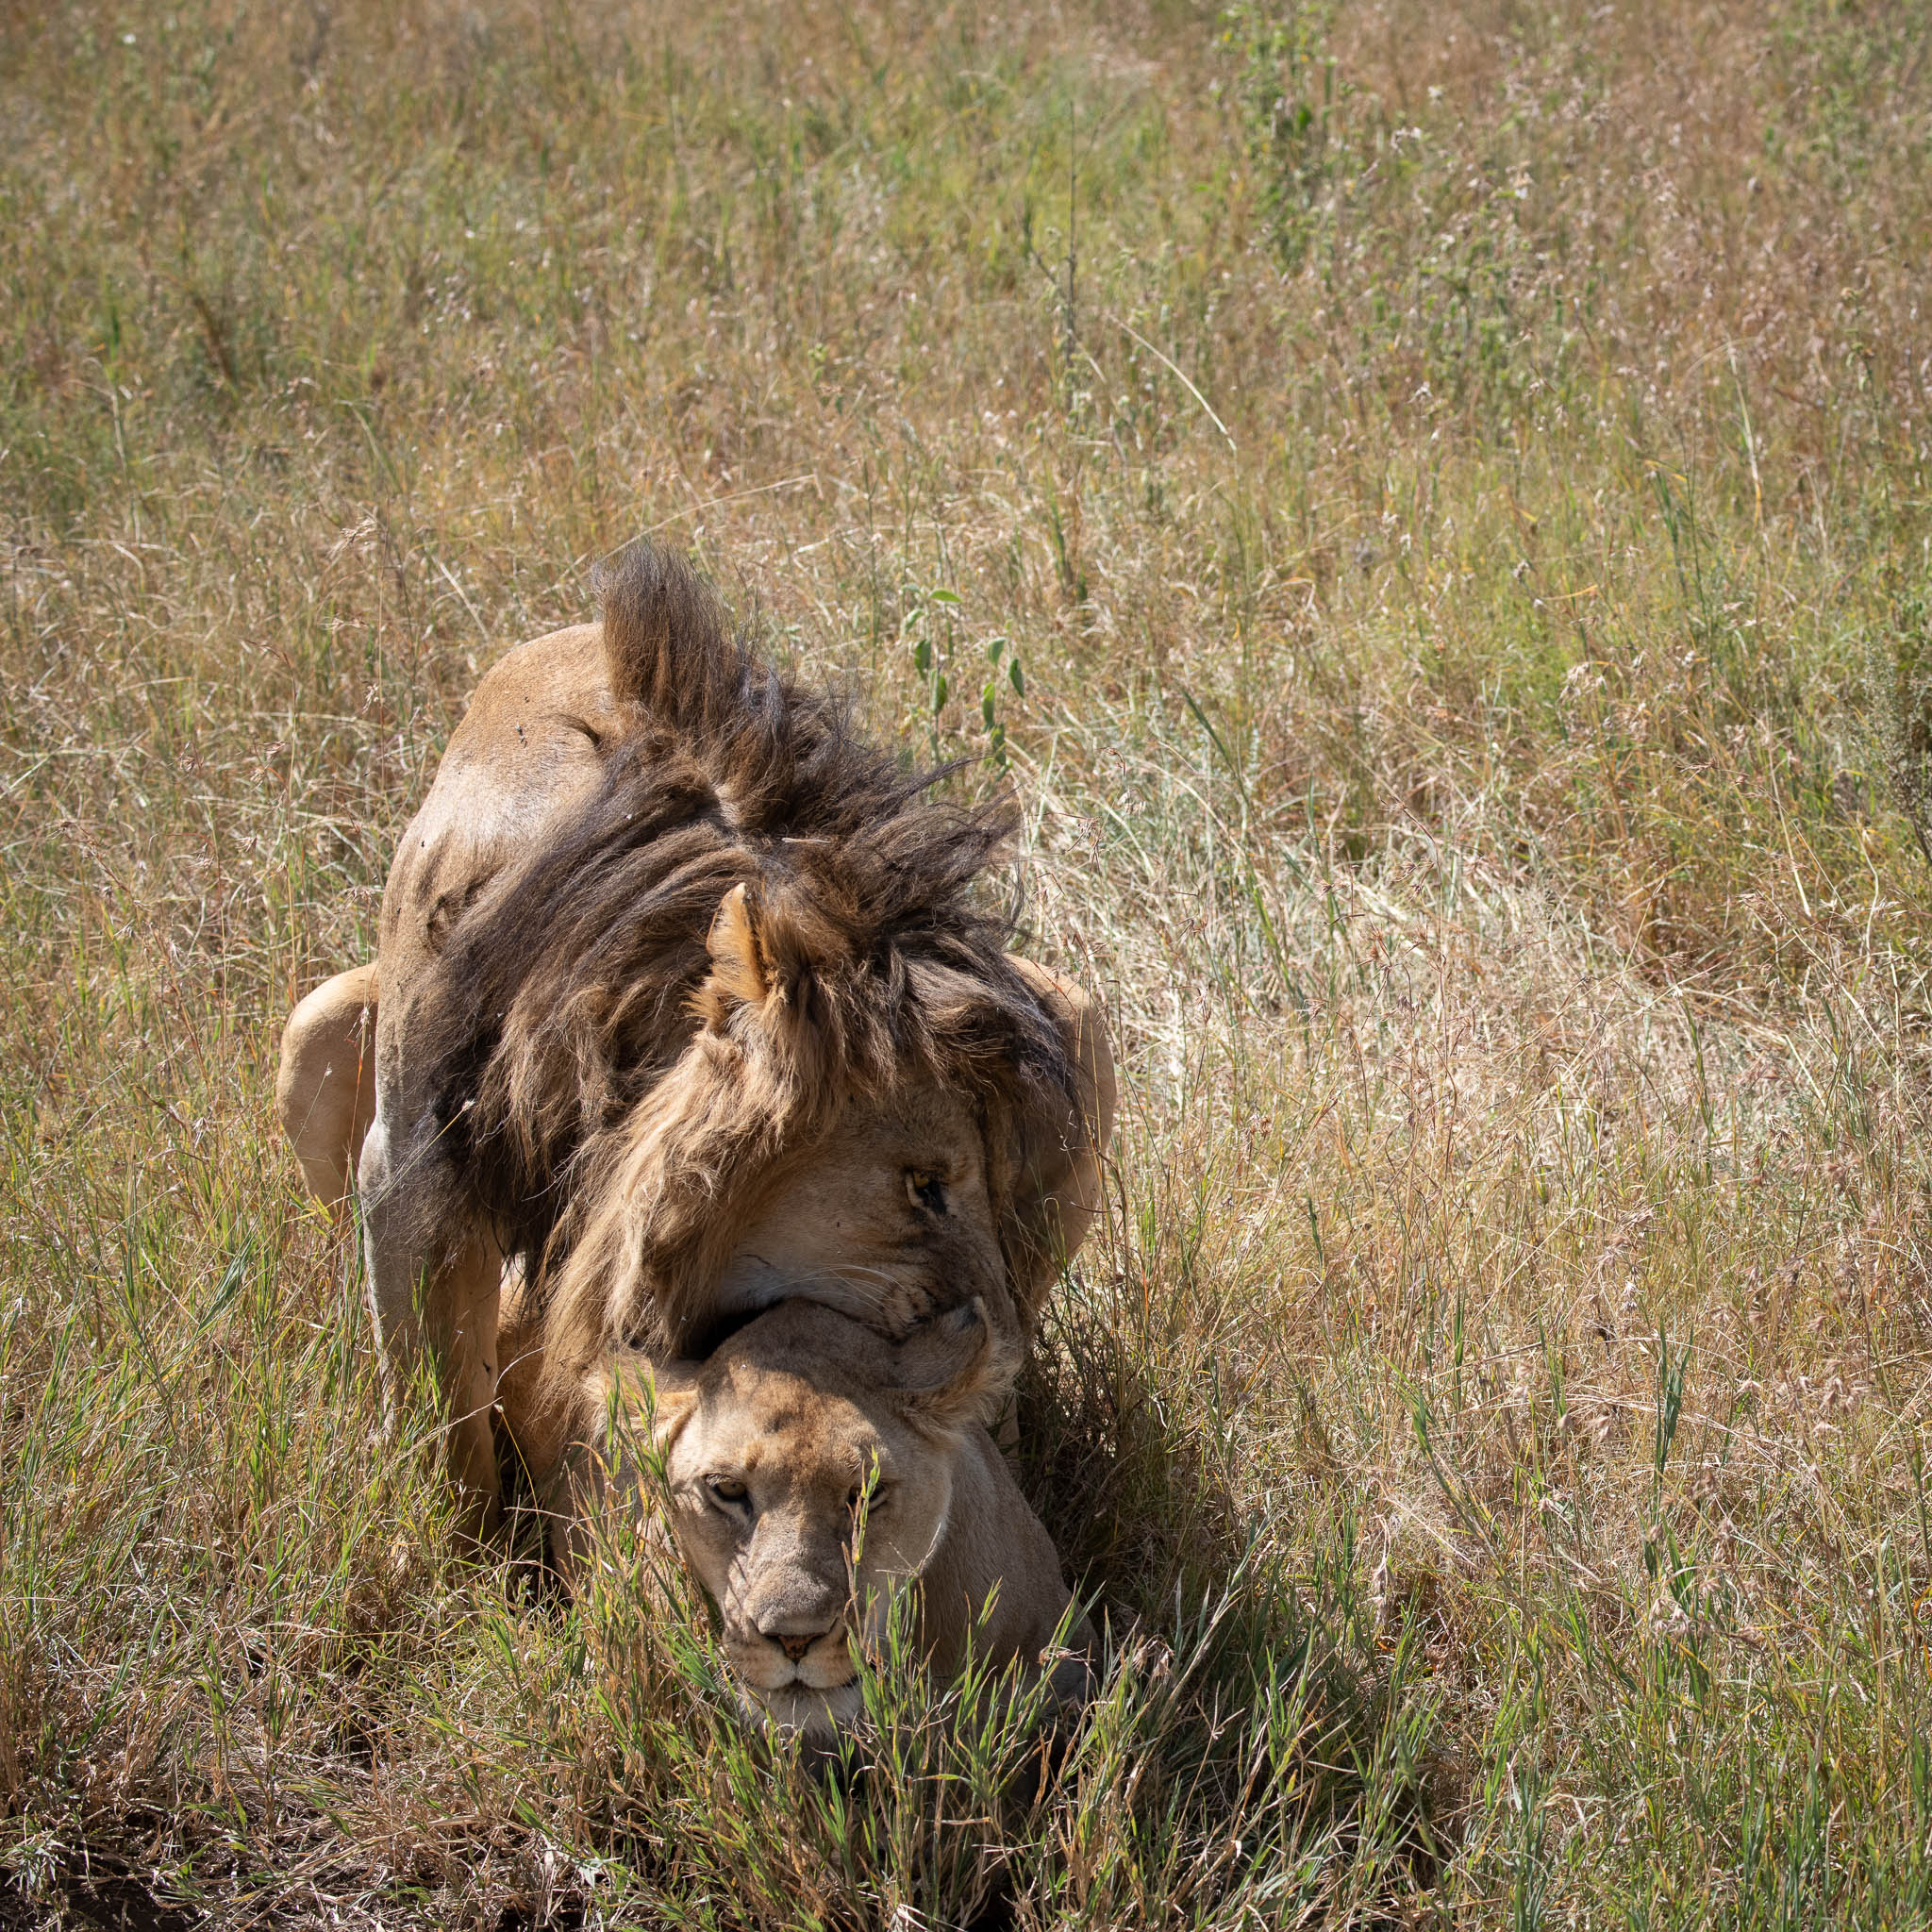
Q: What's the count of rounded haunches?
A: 2